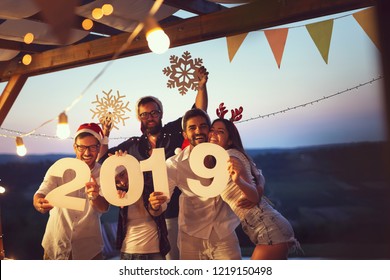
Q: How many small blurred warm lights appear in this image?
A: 5